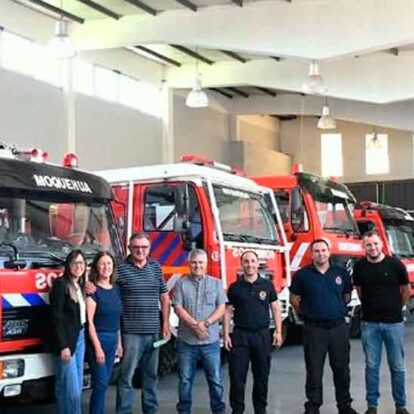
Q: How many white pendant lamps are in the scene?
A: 5